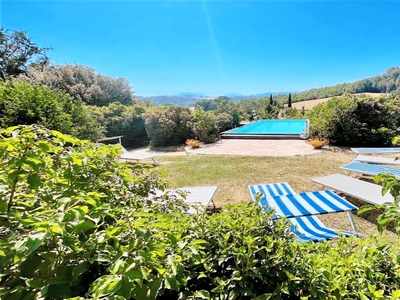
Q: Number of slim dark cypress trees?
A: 2